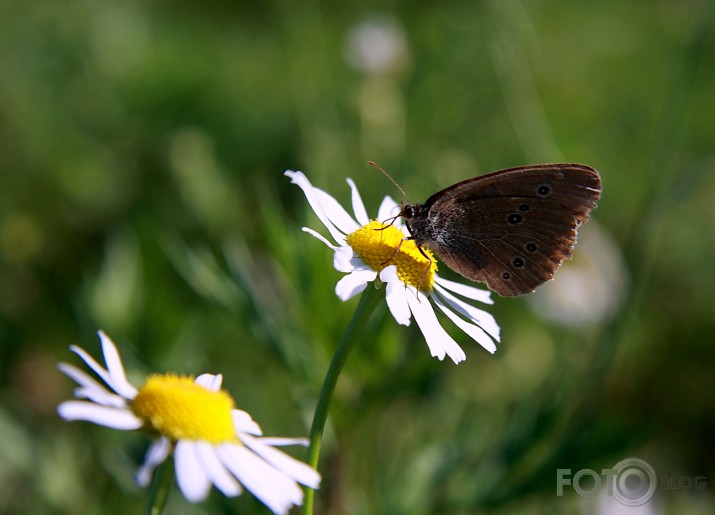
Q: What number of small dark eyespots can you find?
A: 6